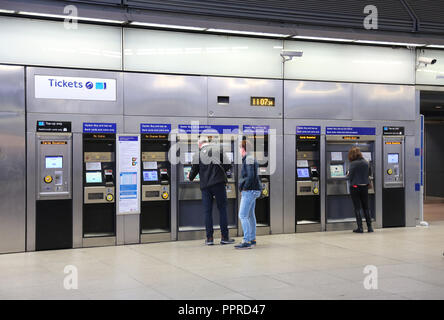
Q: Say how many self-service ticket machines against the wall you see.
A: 8